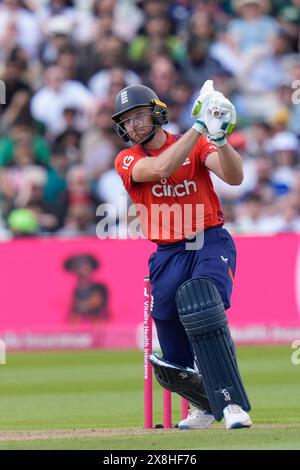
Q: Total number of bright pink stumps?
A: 3